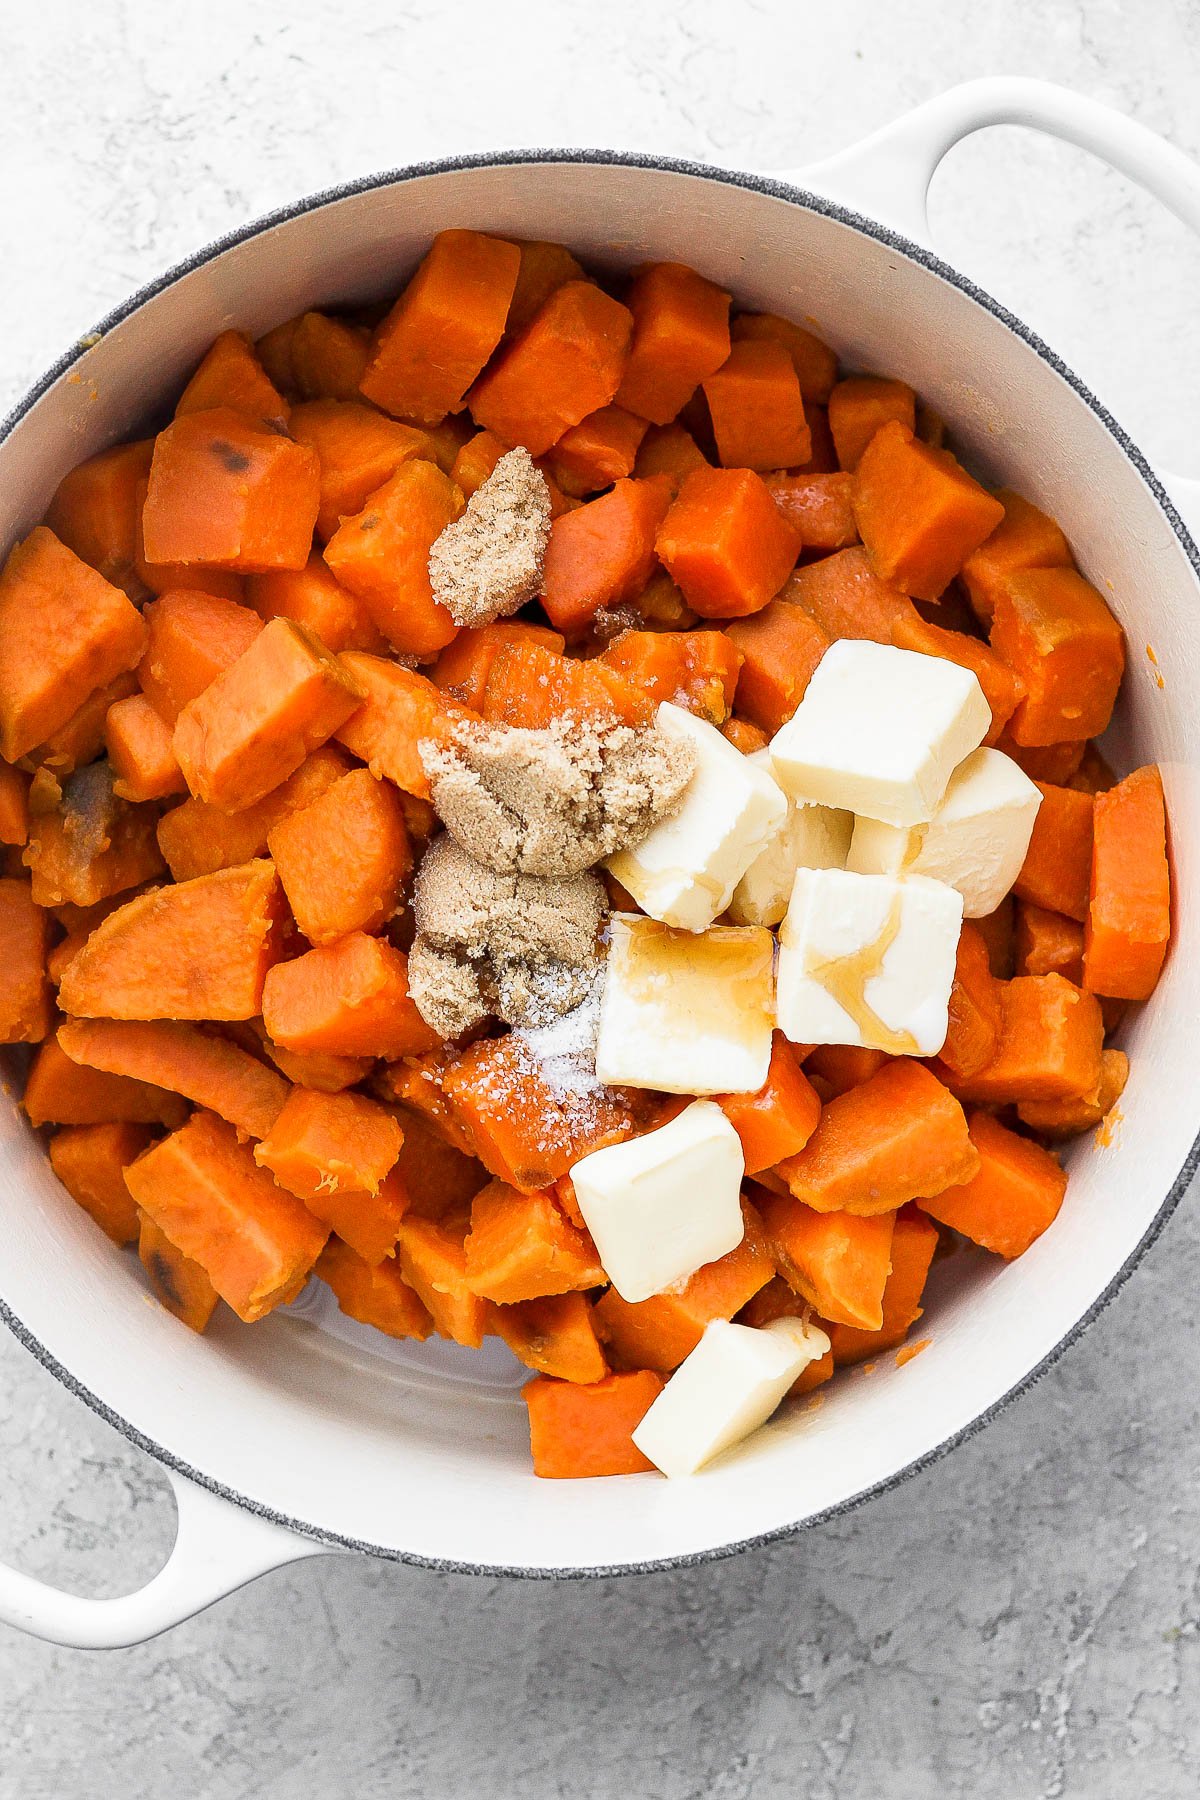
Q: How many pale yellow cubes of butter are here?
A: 8